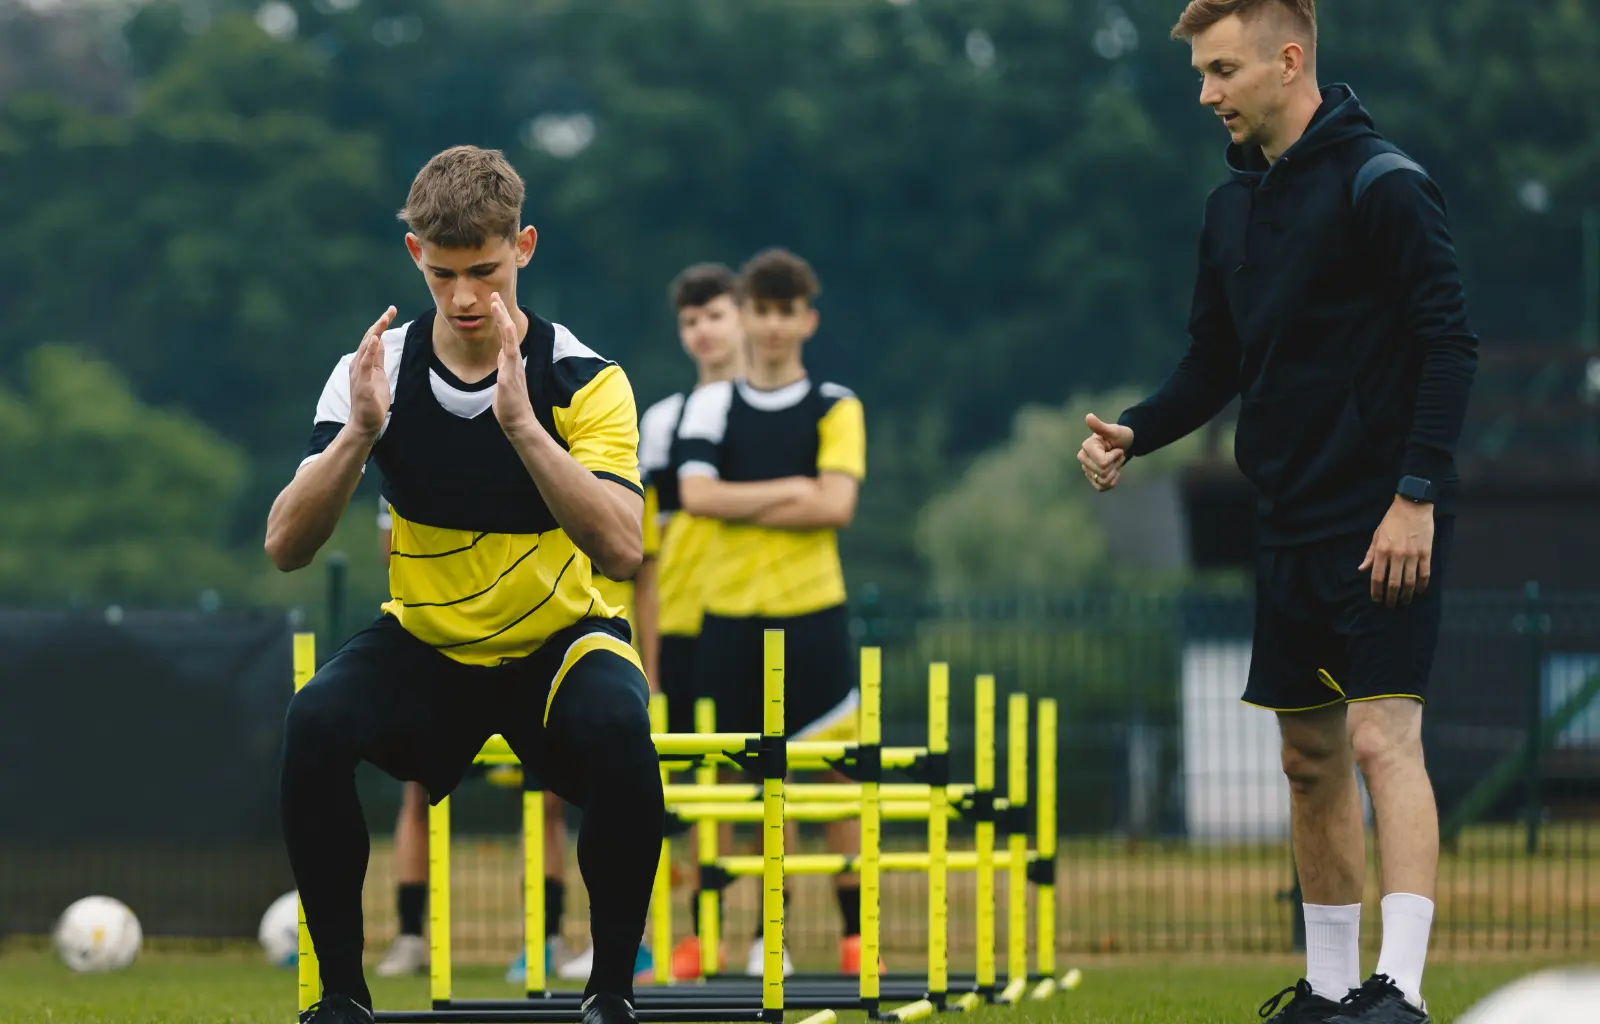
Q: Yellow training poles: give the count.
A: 11